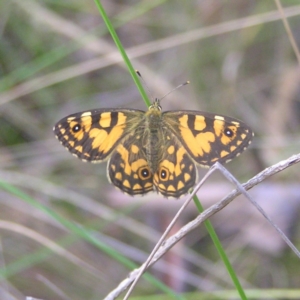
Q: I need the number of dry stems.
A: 2